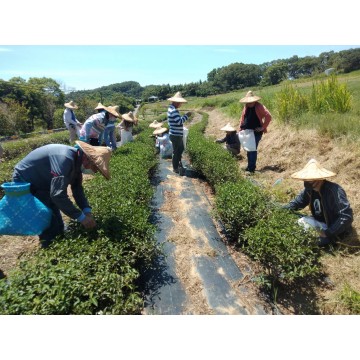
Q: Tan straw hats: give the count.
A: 11